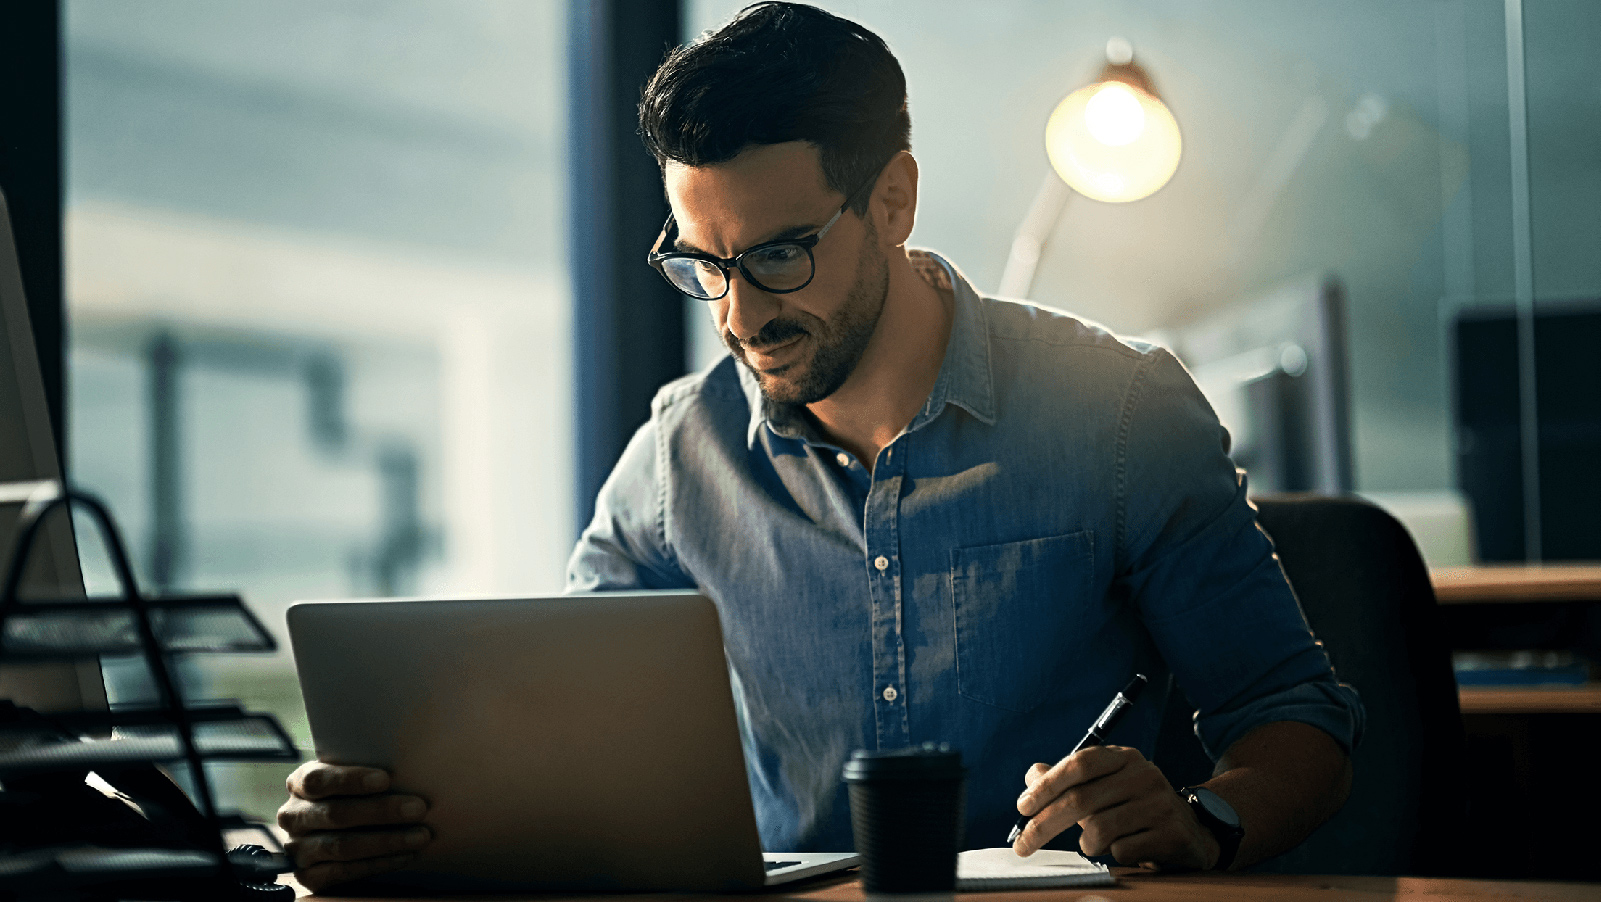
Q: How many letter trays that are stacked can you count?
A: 3